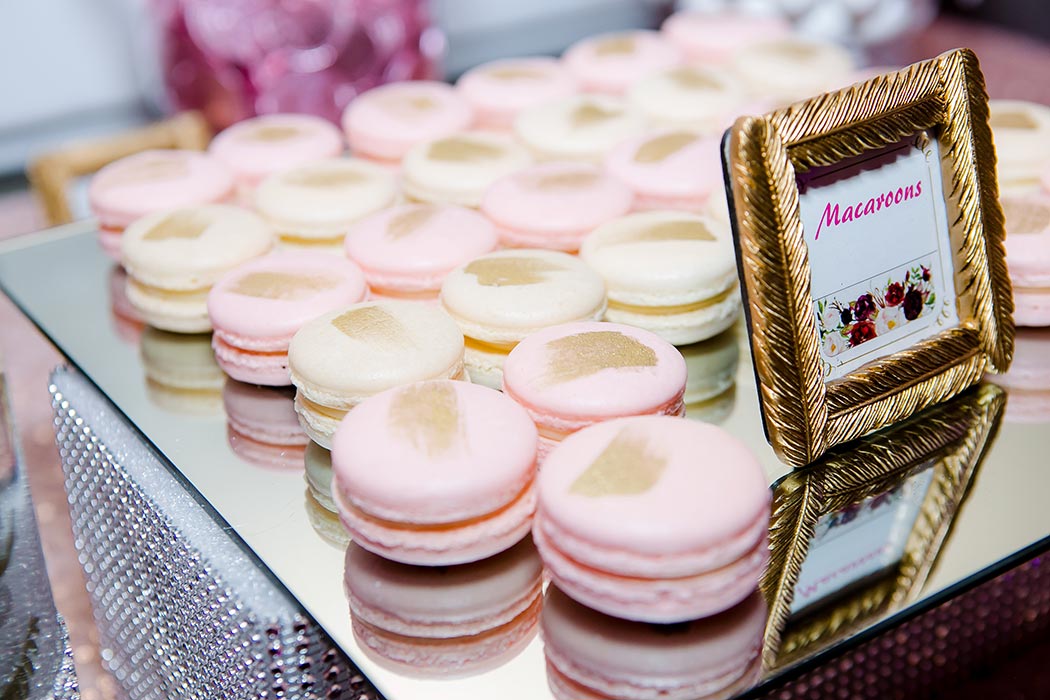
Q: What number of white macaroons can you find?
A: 11